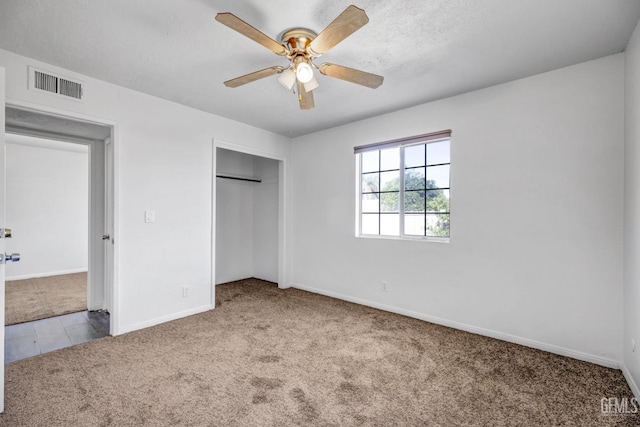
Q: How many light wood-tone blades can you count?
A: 5